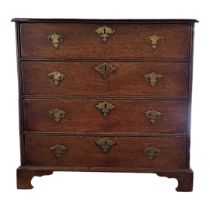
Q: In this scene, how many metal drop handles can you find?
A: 8